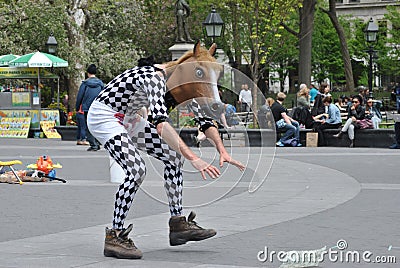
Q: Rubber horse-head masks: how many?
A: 1